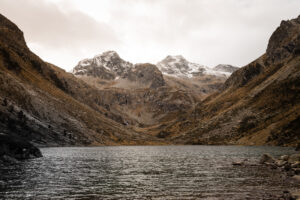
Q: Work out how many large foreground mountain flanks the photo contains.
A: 2